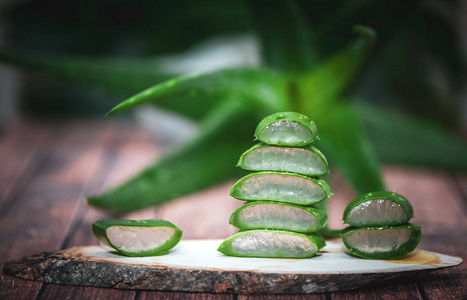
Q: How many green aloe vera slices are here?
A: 8